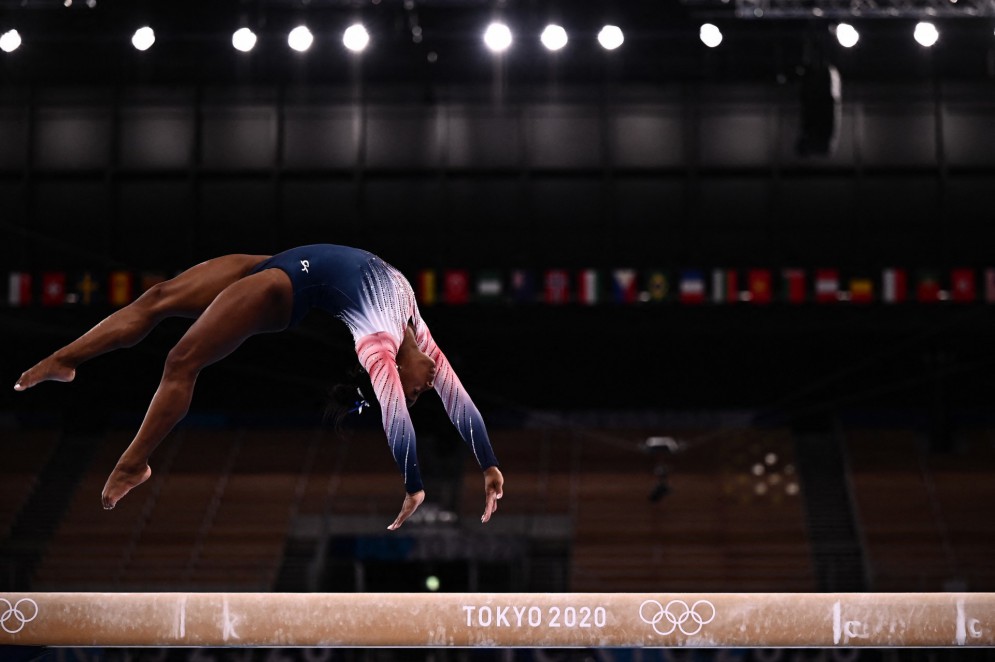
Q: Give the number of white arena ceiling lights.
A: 11